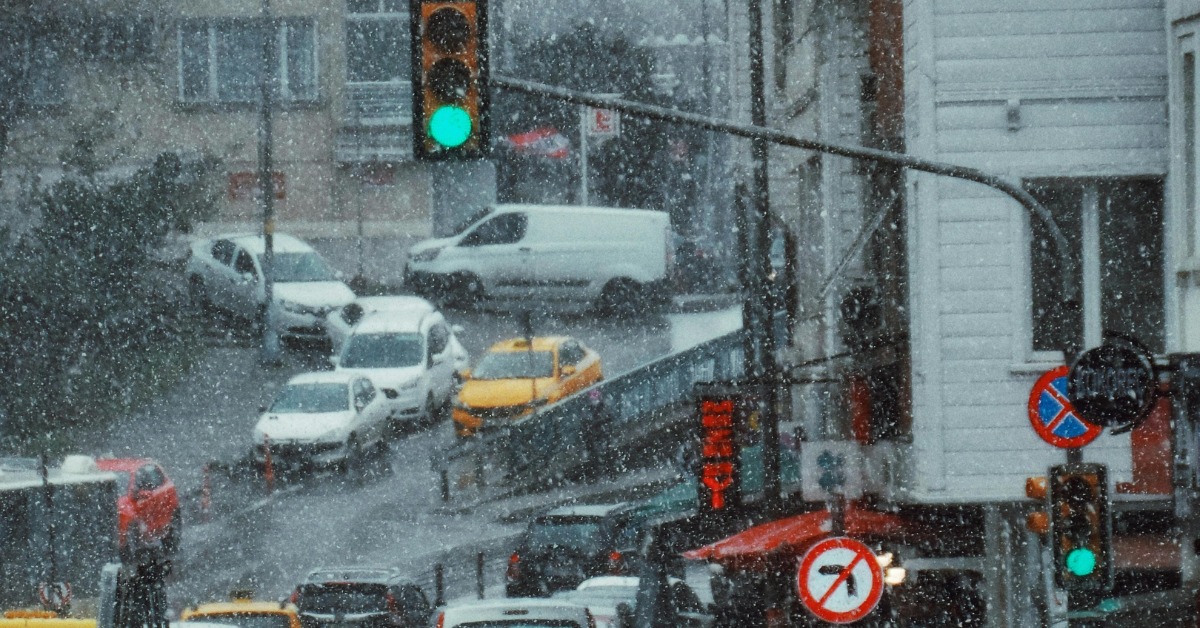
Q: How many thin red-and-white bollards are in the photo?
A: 2